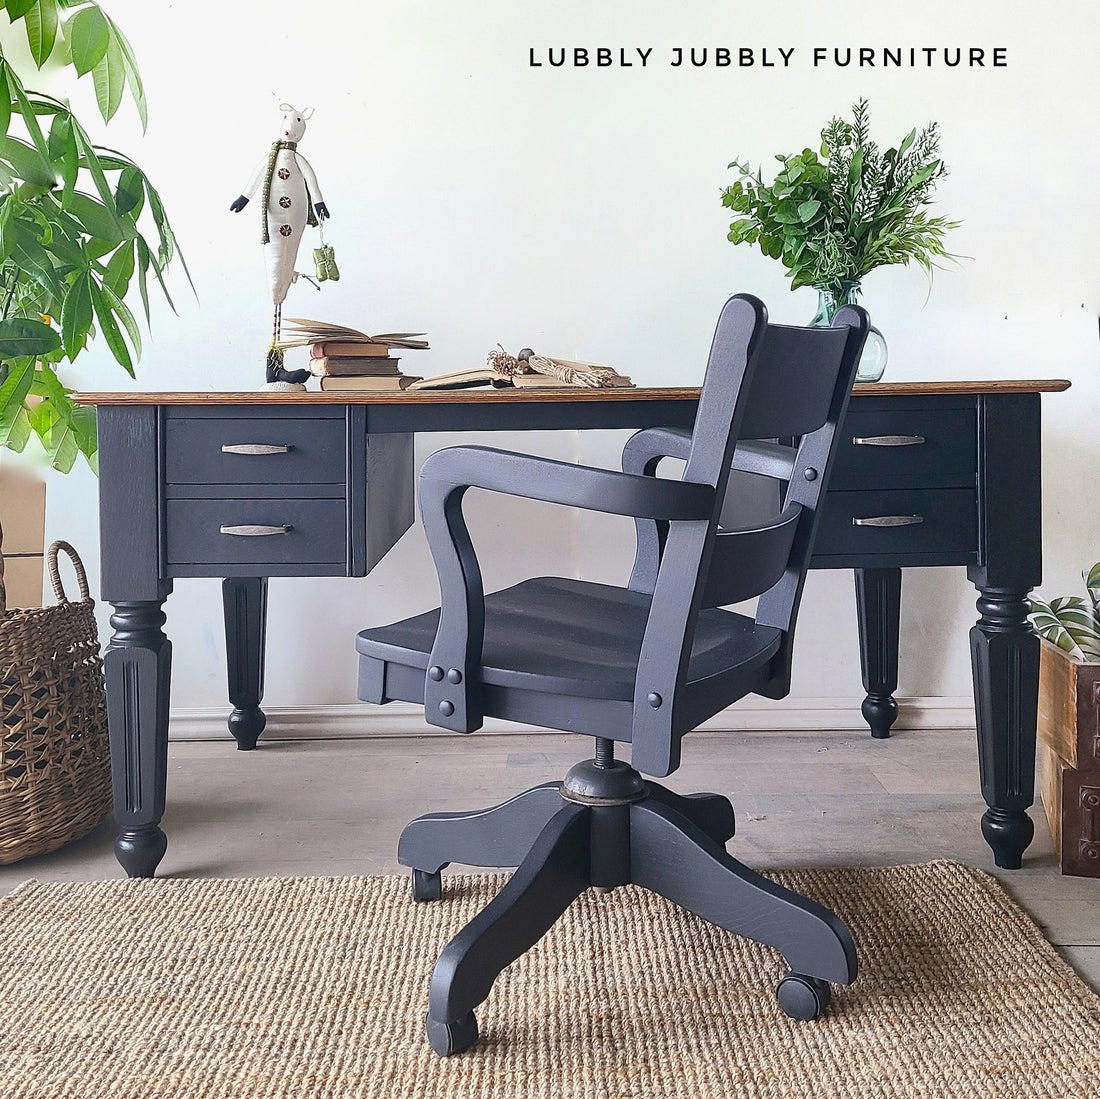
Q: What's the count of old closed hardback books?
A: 3